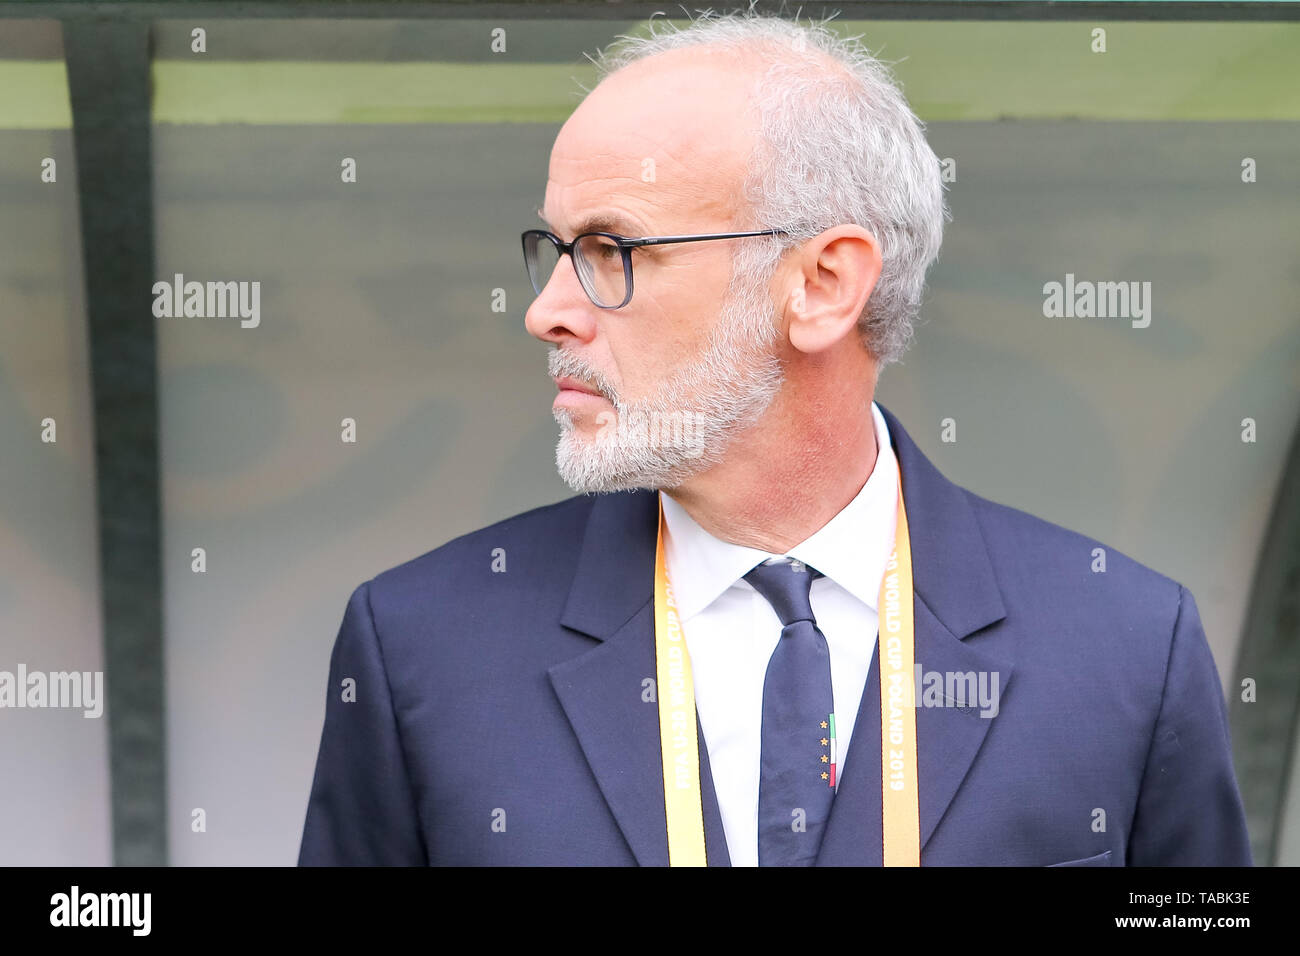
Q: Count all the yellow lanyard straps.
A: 2